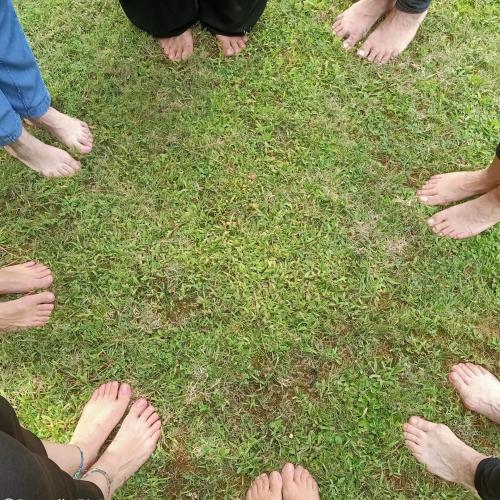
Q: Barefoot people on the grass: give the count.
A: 8